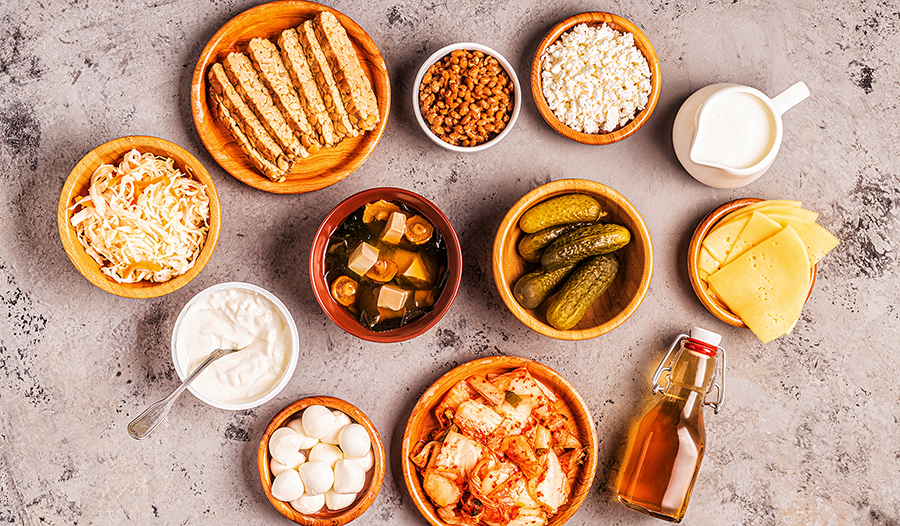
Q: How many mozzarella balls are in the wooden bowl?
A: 13